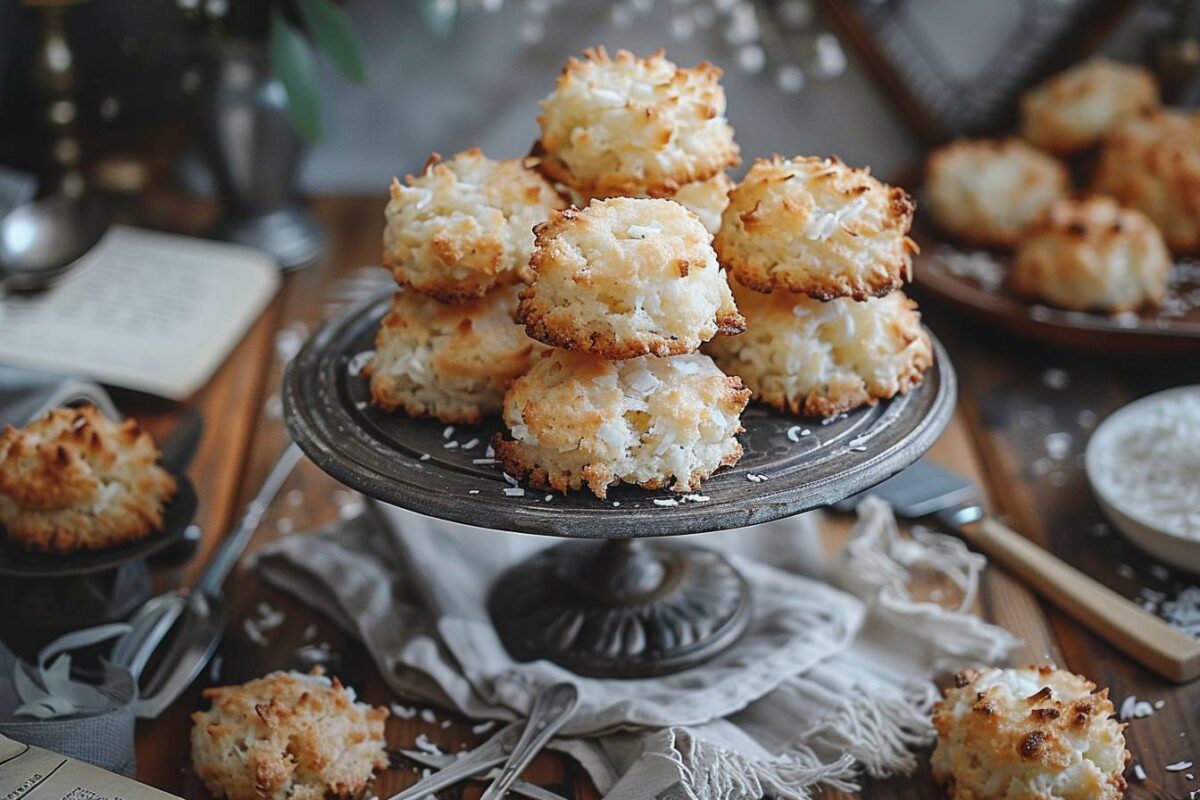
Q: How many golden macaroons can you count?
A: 15